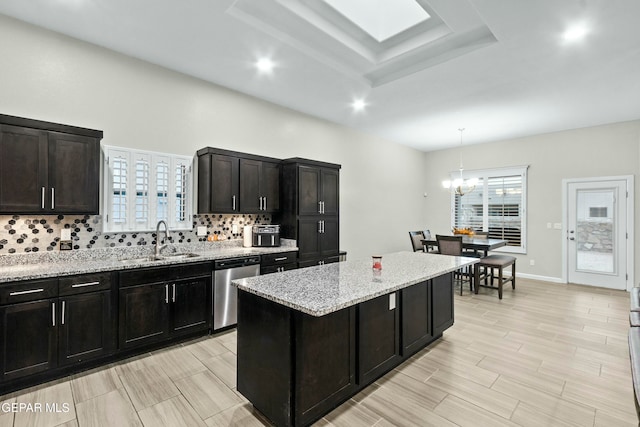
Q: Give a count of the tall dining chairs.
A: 4